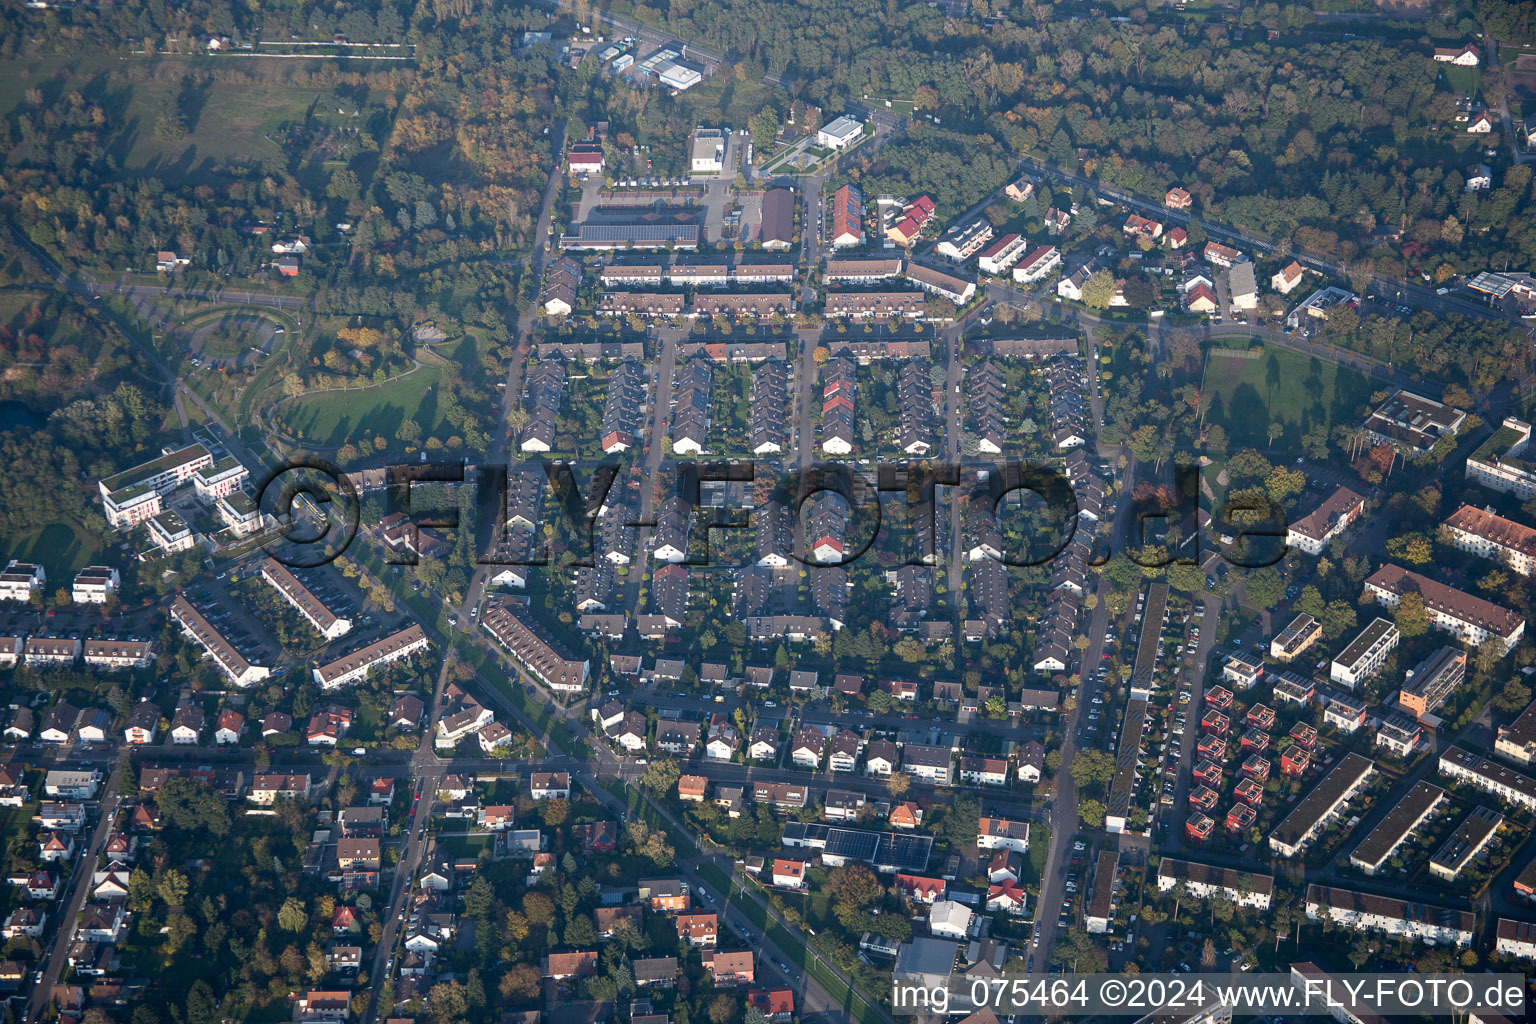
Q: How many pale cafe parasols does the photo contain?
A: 0